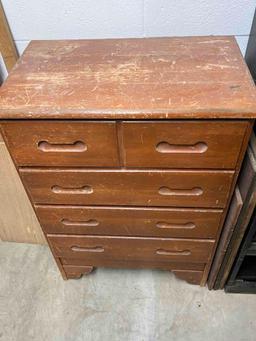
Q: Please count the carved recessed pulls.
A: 8